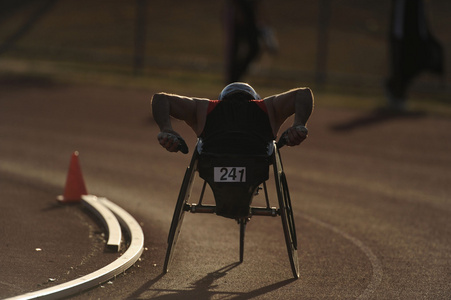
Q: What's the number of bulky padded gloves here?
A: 2